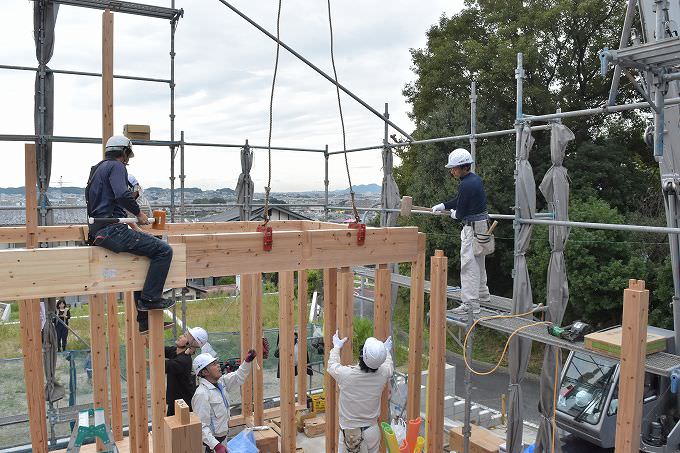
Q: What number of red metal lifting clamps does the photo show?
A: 2